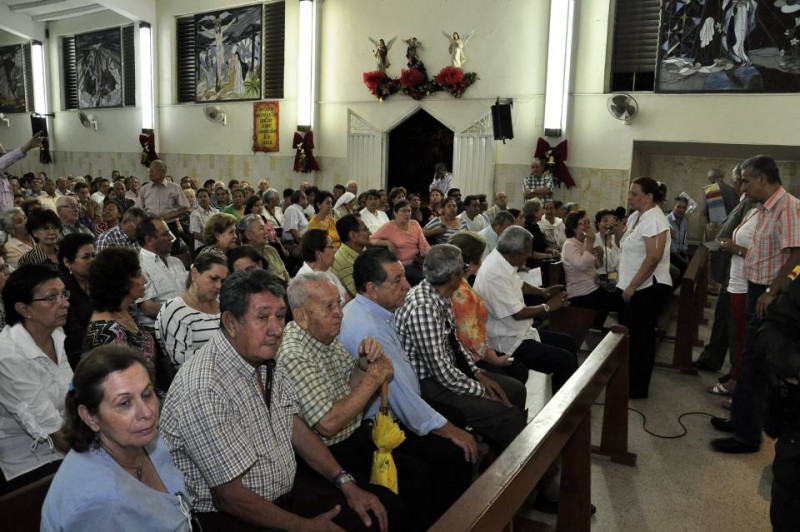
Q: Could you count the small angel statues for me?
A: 3